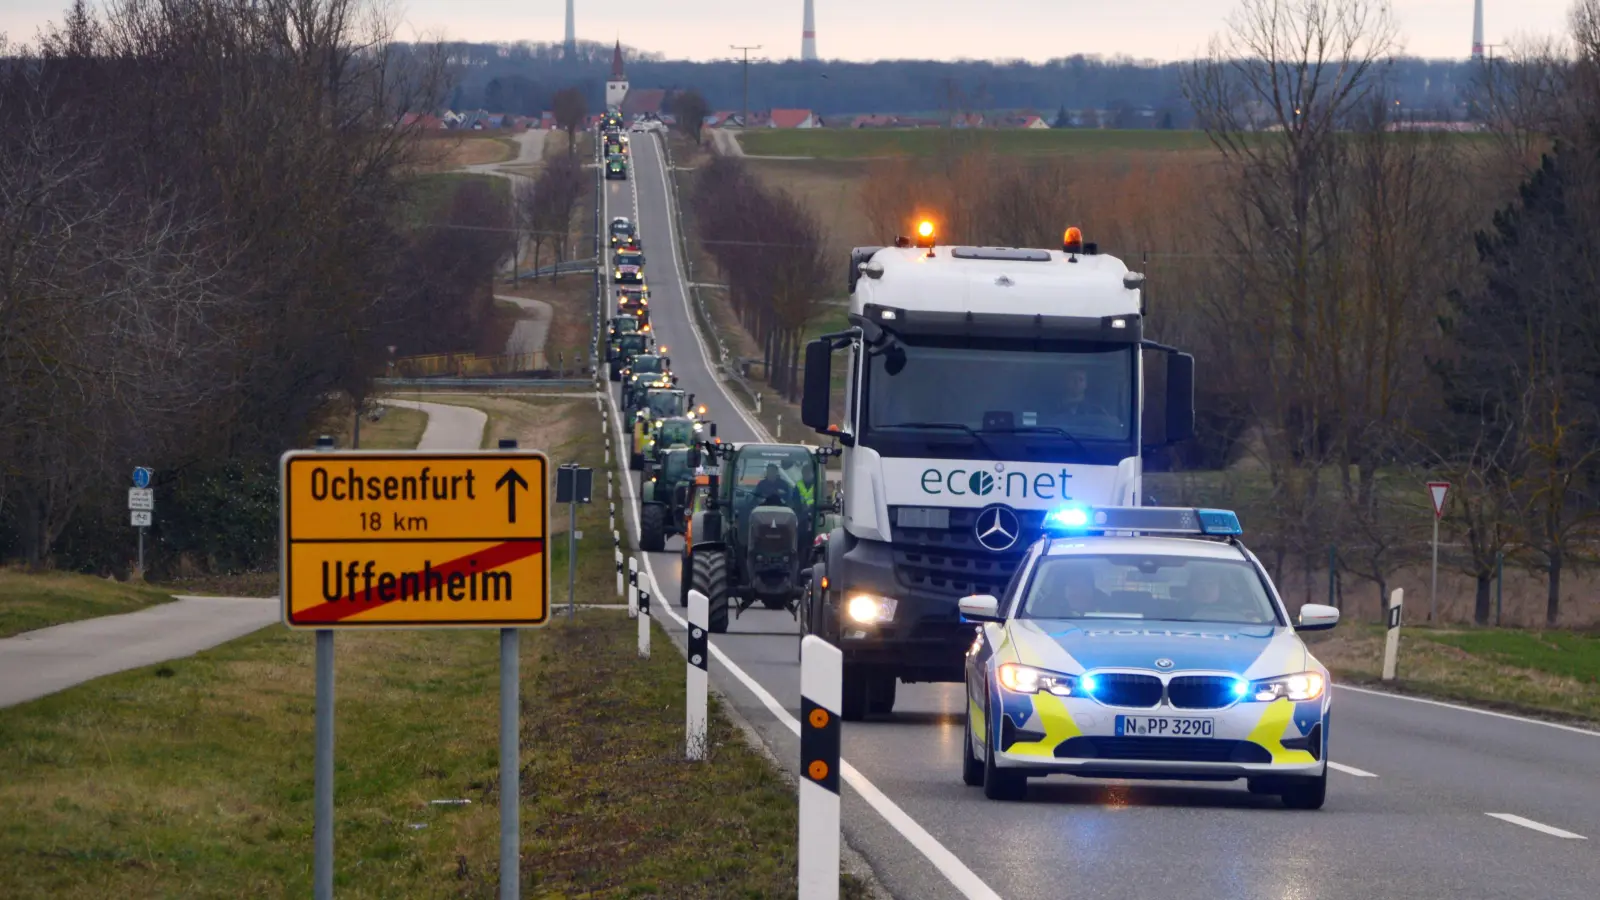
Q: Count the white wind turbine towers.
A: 3